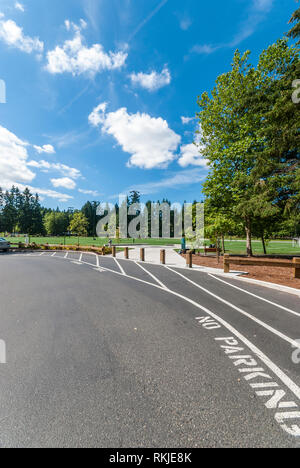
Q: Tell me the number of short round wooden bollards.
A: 5